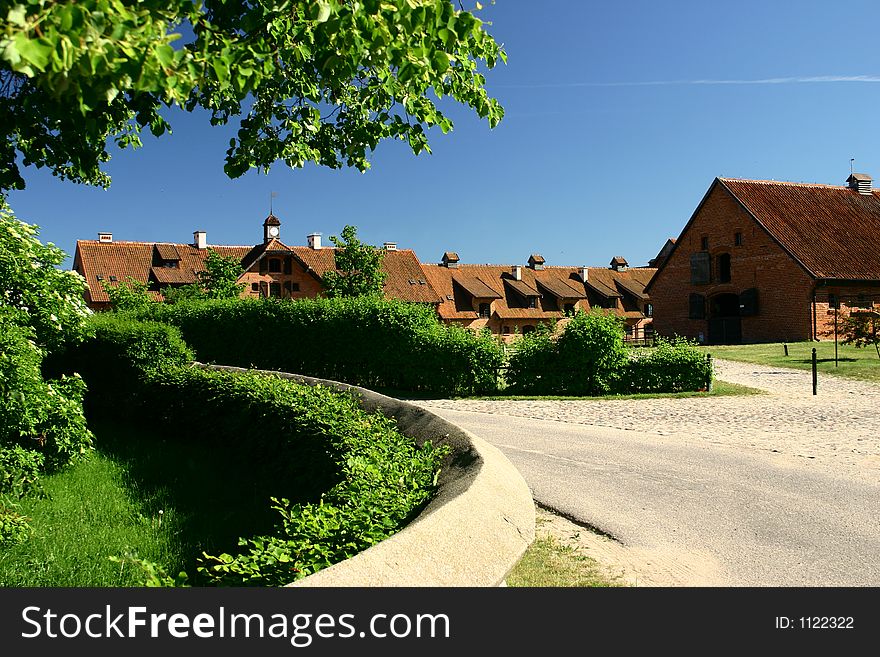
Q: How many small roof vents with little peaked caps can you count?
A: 4